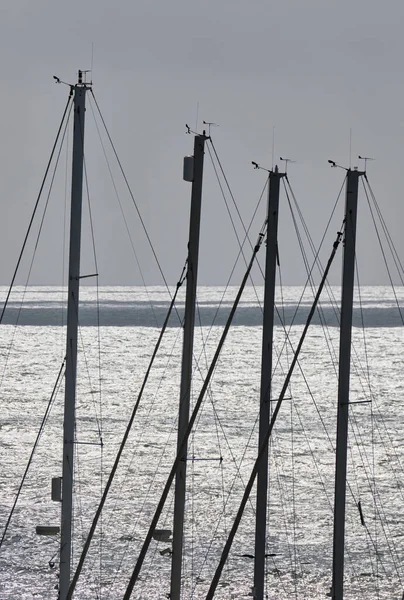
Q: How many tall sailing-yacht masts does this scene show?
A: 4